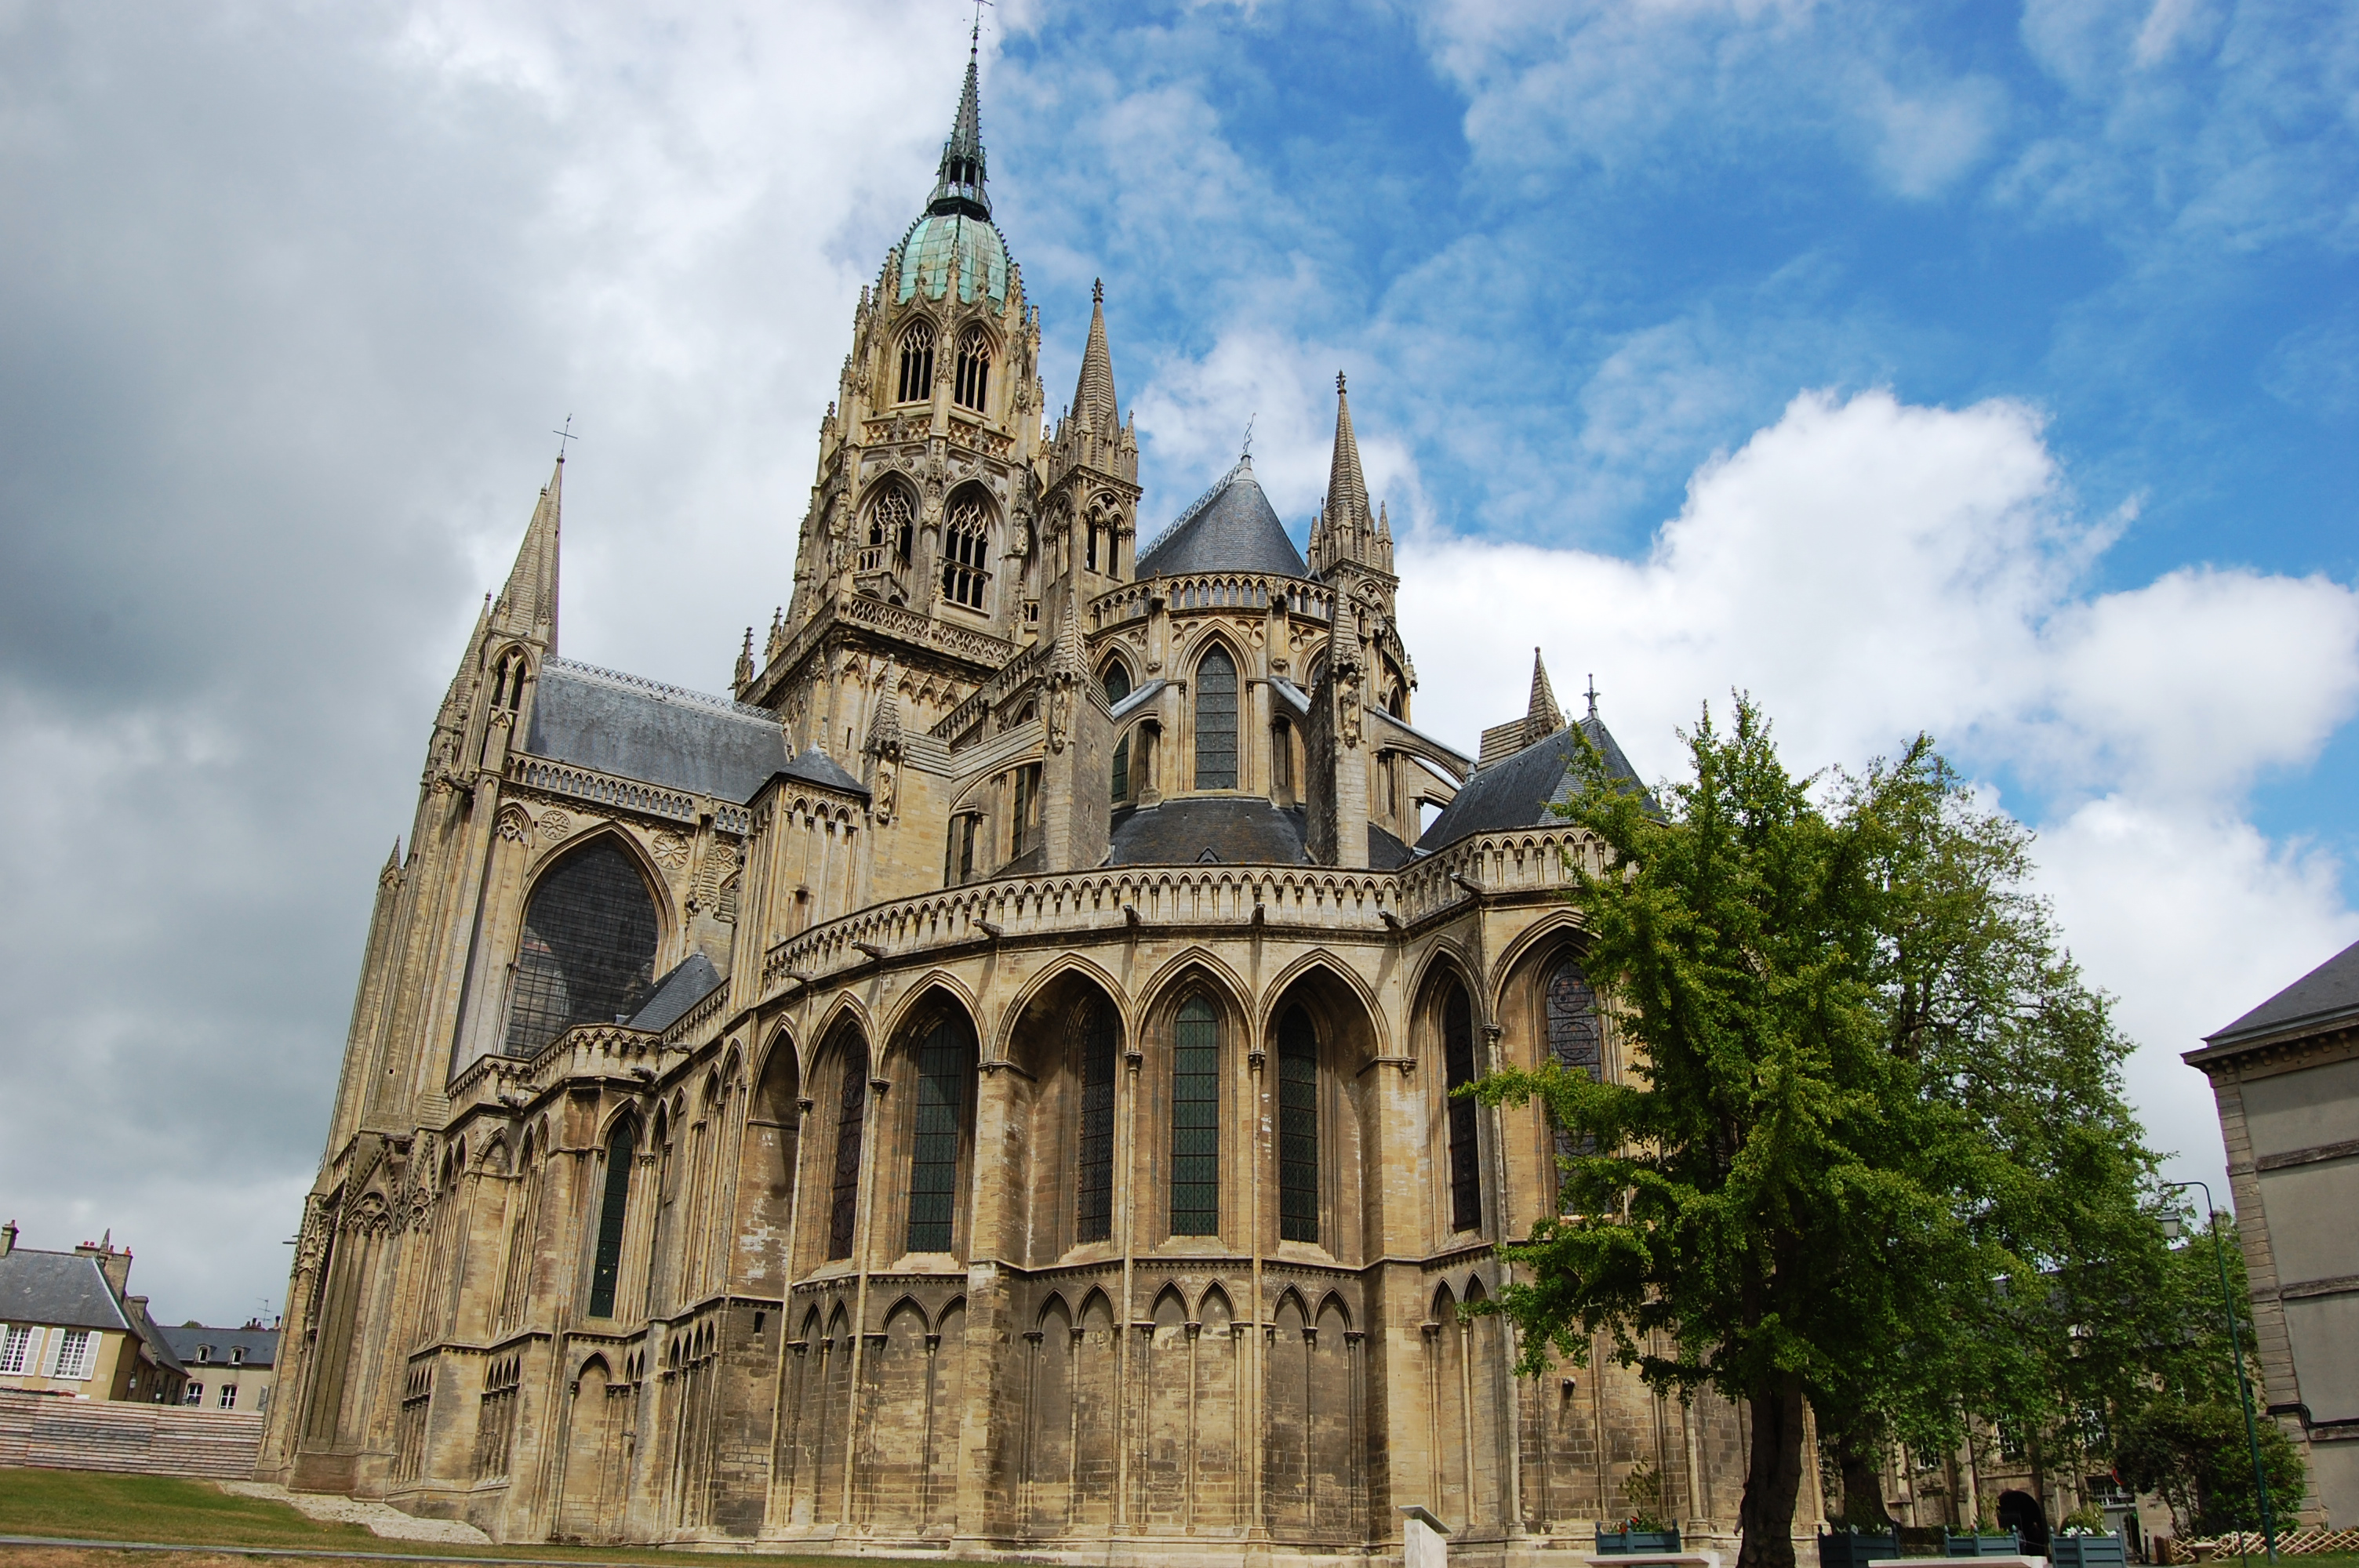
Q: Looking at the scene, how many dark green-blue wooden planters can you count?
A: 4